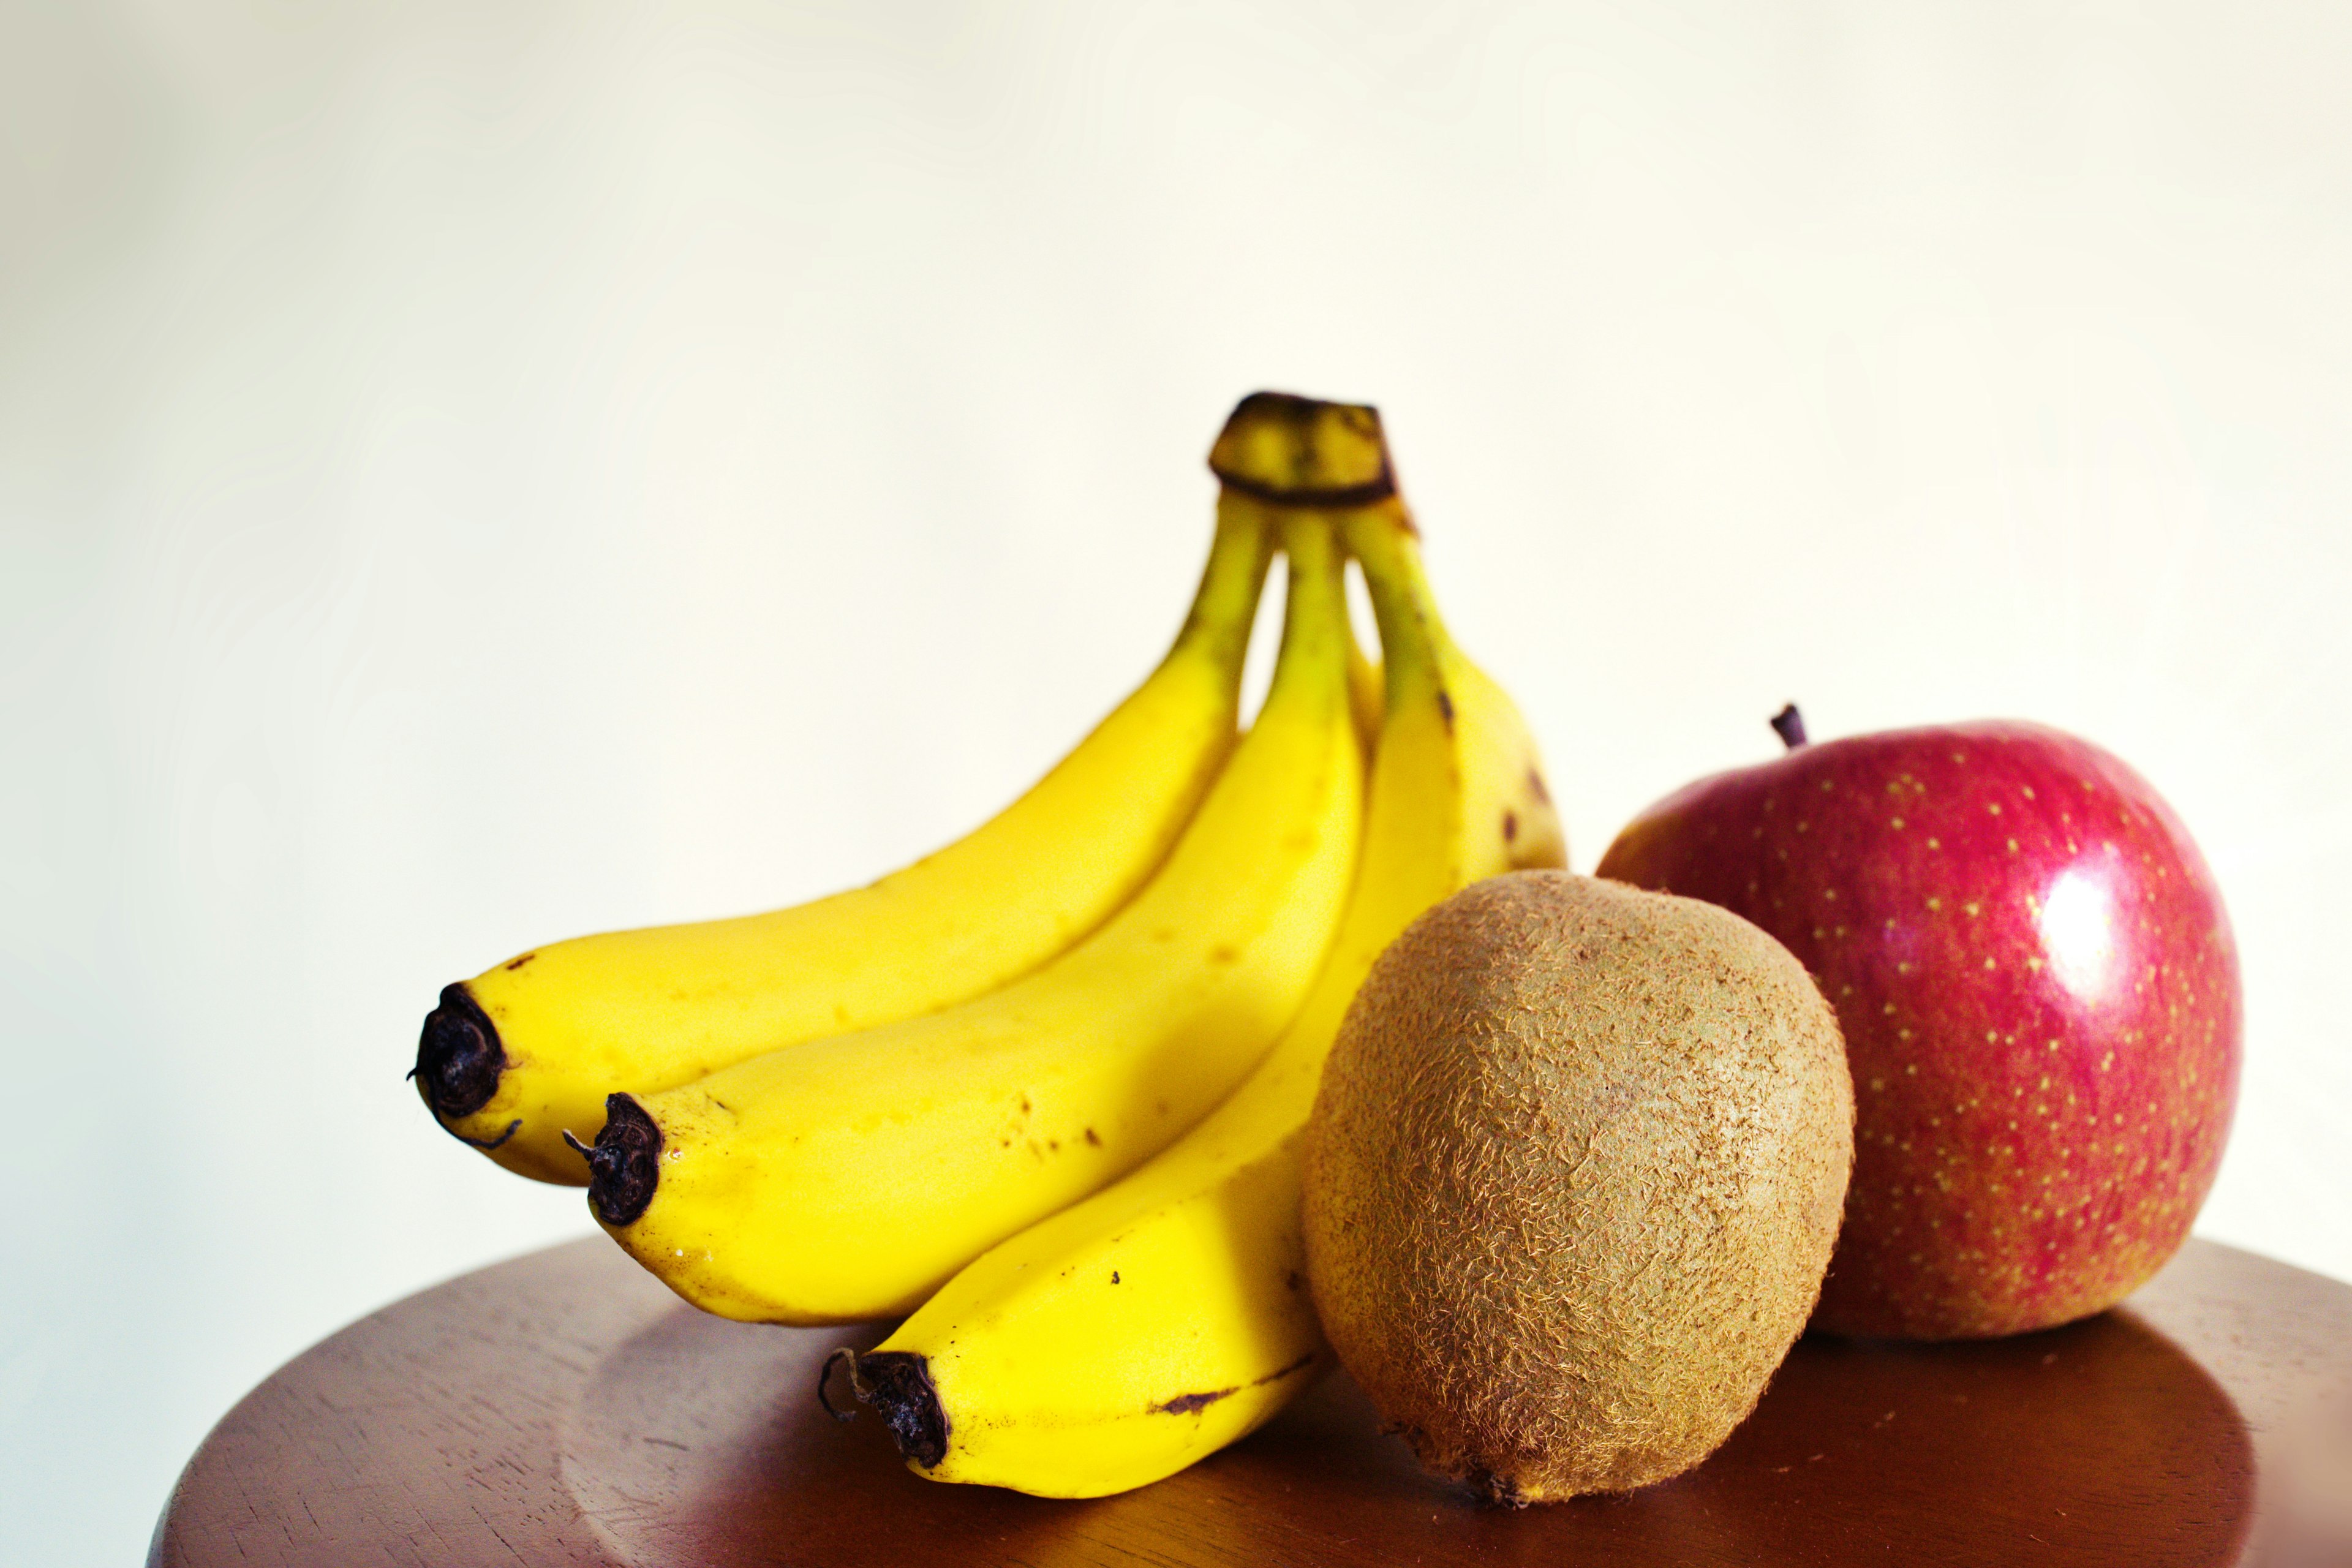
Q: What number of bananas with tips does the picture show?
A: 3